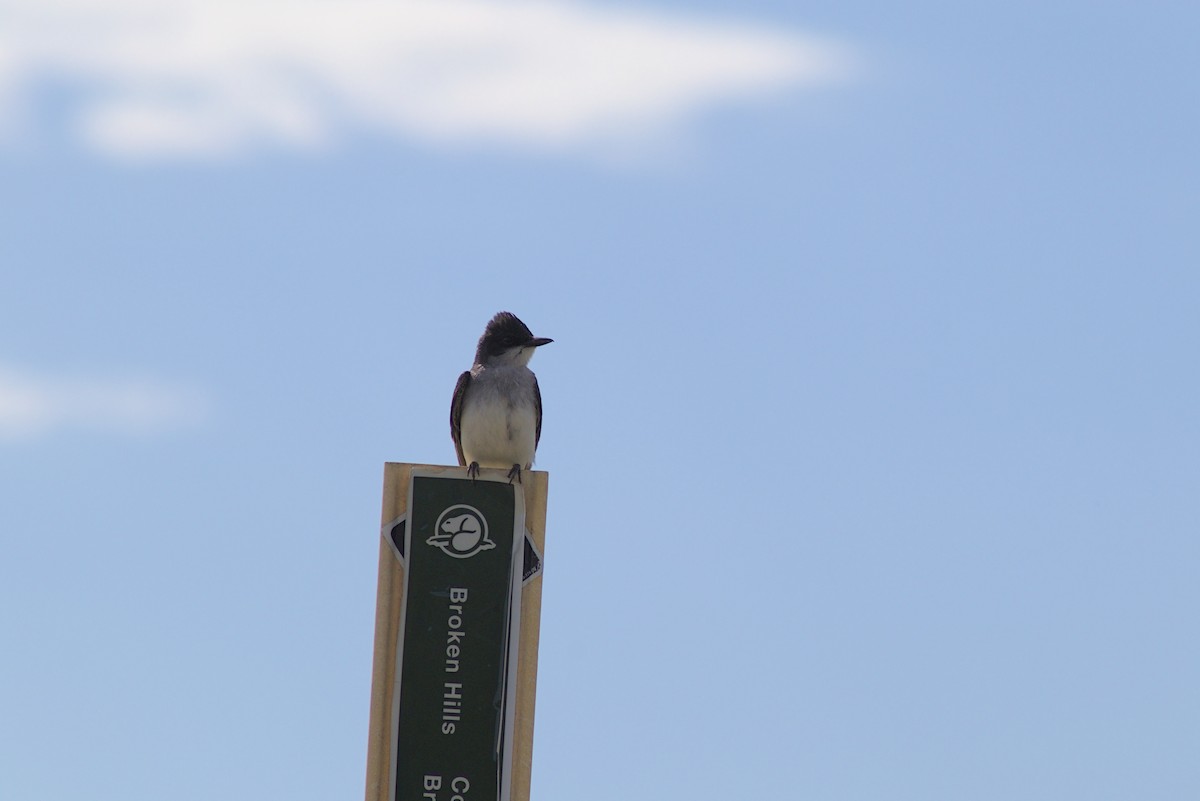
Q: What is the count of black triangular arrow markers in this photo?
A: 2